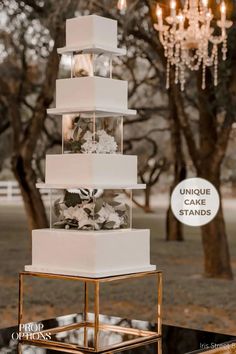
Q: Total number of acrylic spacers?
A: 3